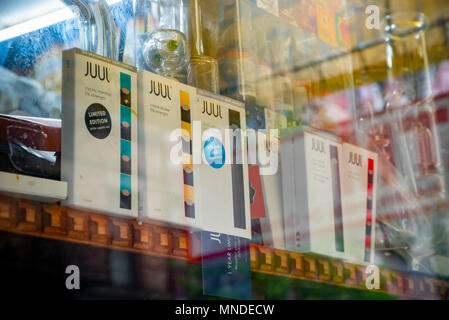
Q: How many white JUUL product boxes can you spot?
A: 5